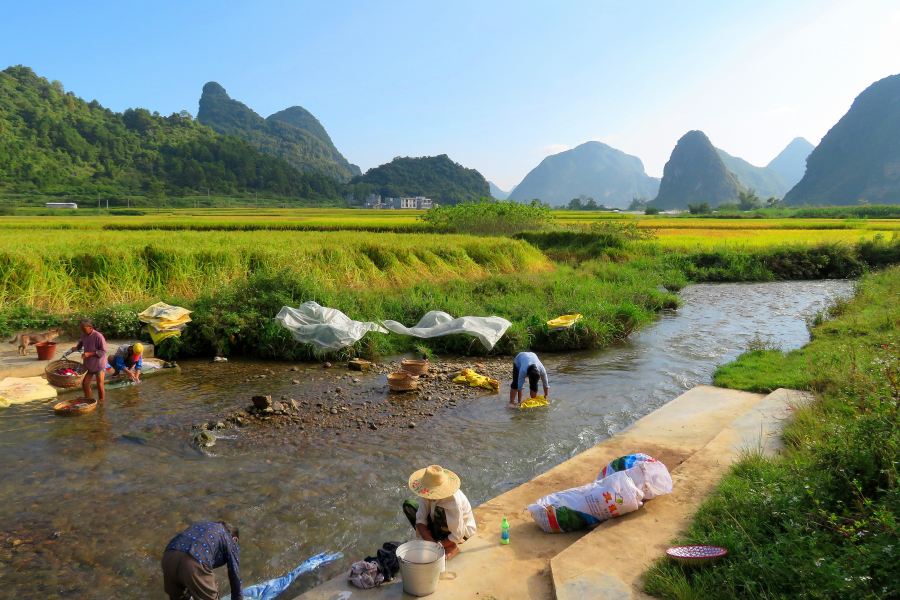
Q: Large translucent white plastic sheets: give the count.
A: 2